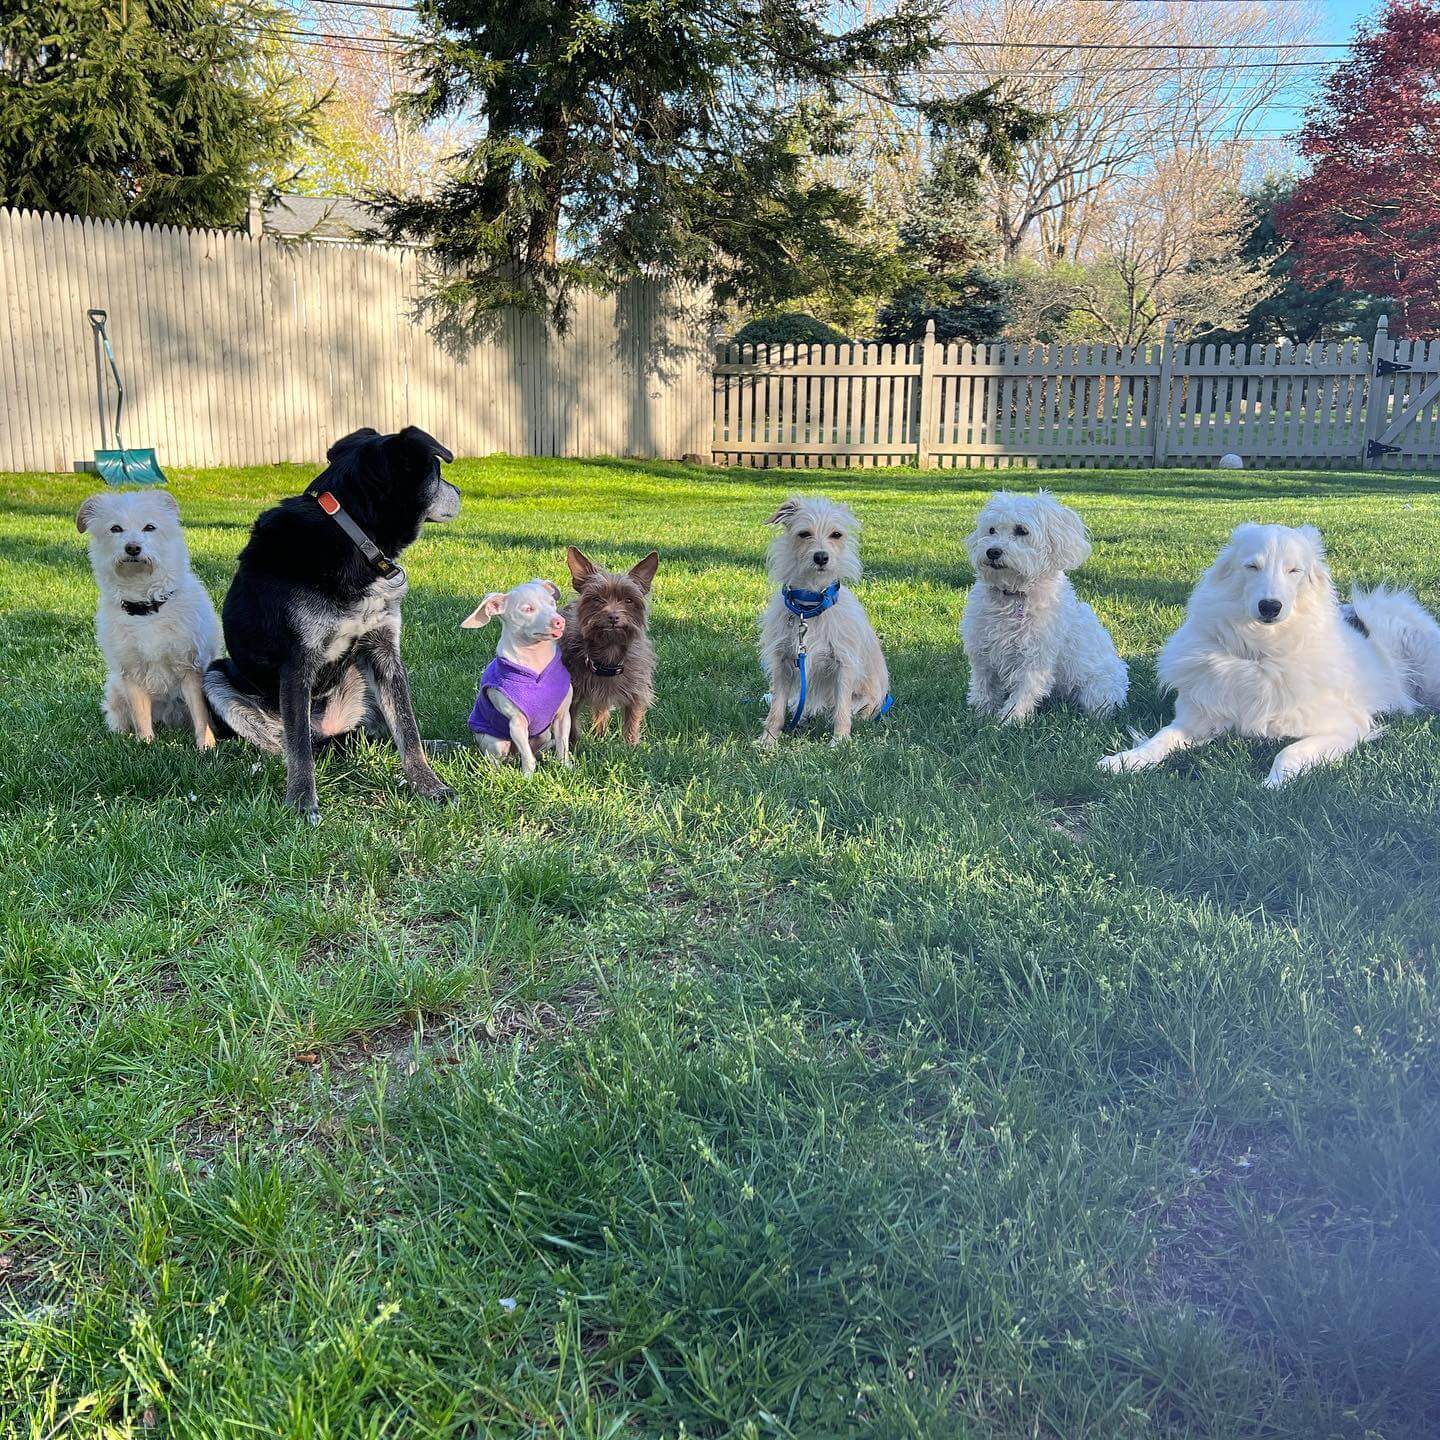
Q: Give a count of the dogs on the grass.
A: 7